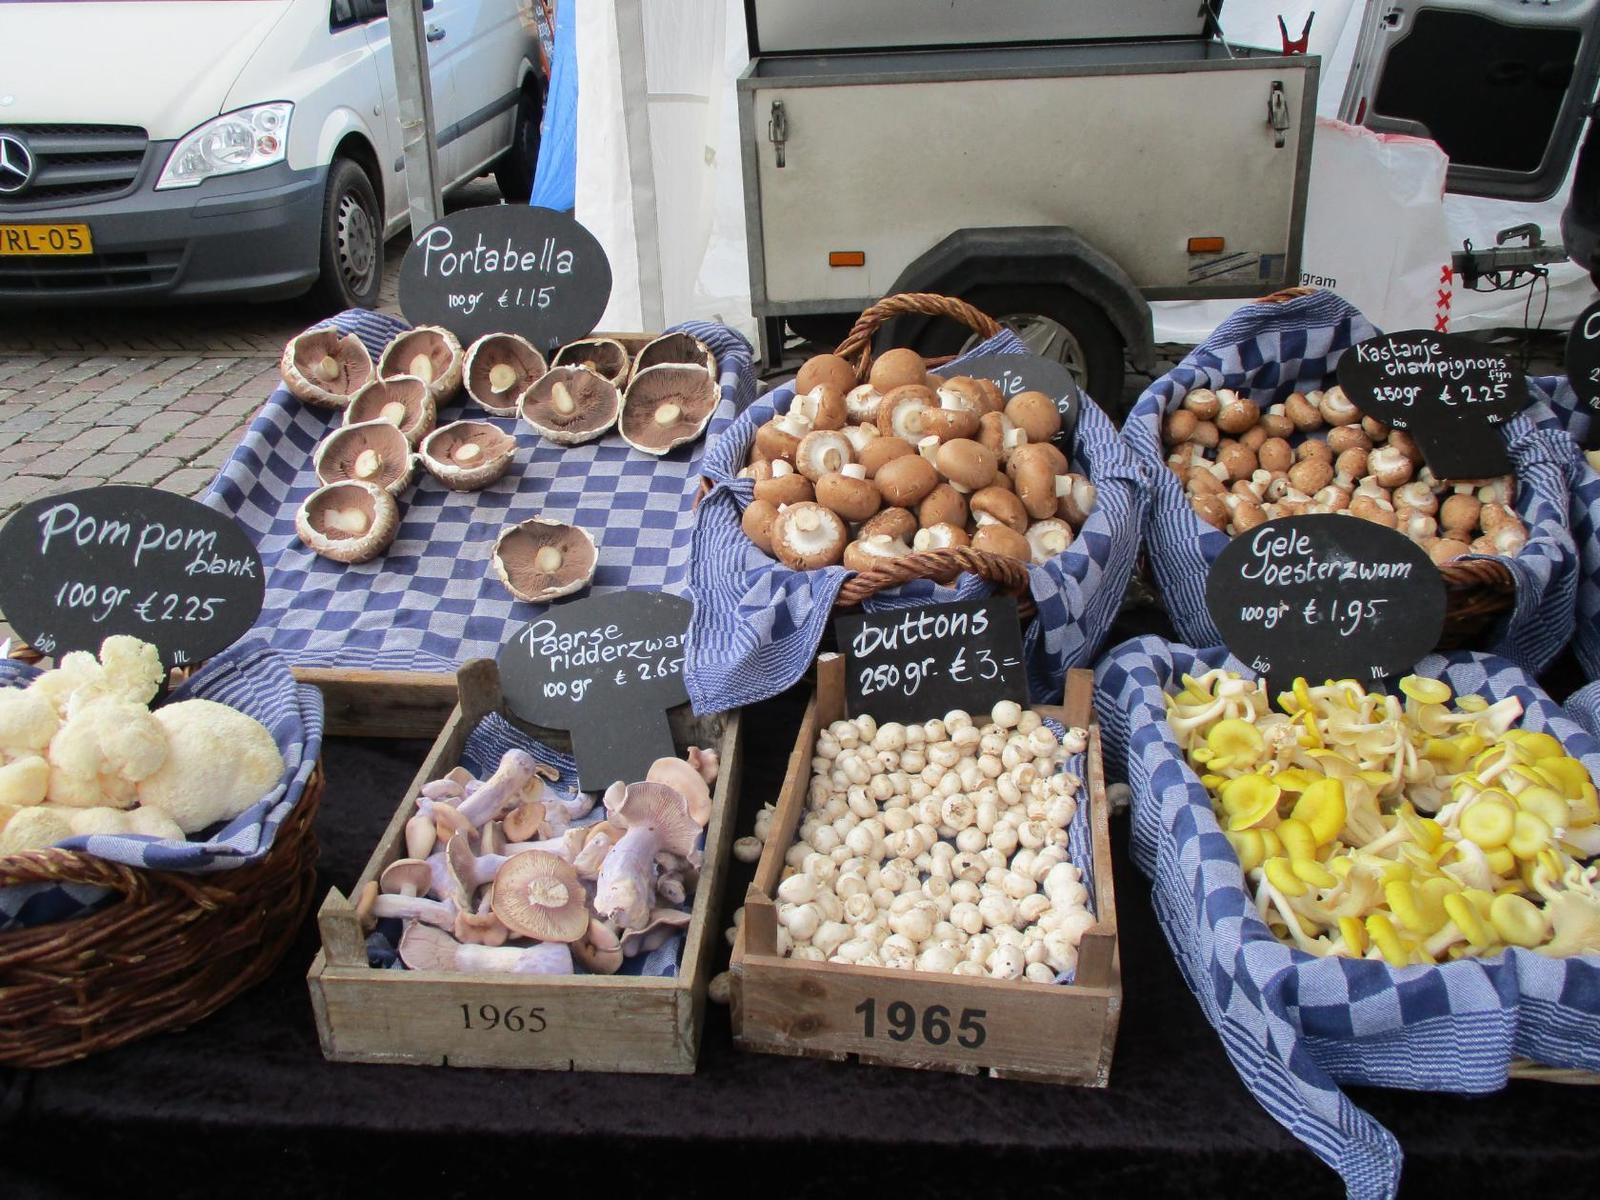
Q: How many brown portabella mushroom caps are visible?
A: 12